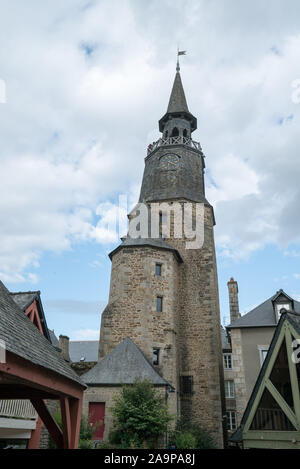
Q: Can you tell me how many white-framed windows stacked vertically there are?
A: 3